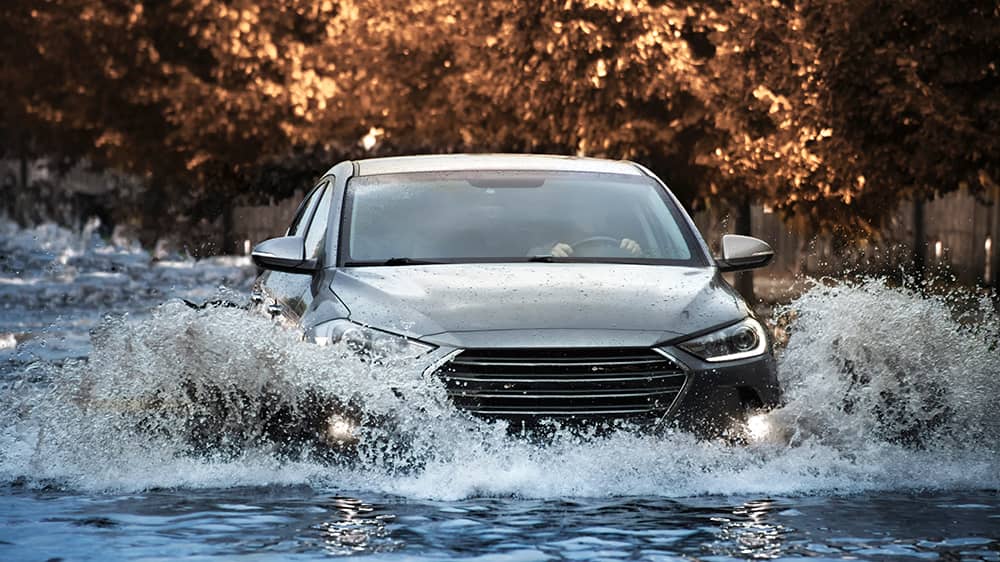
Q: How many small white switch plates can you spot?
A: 0